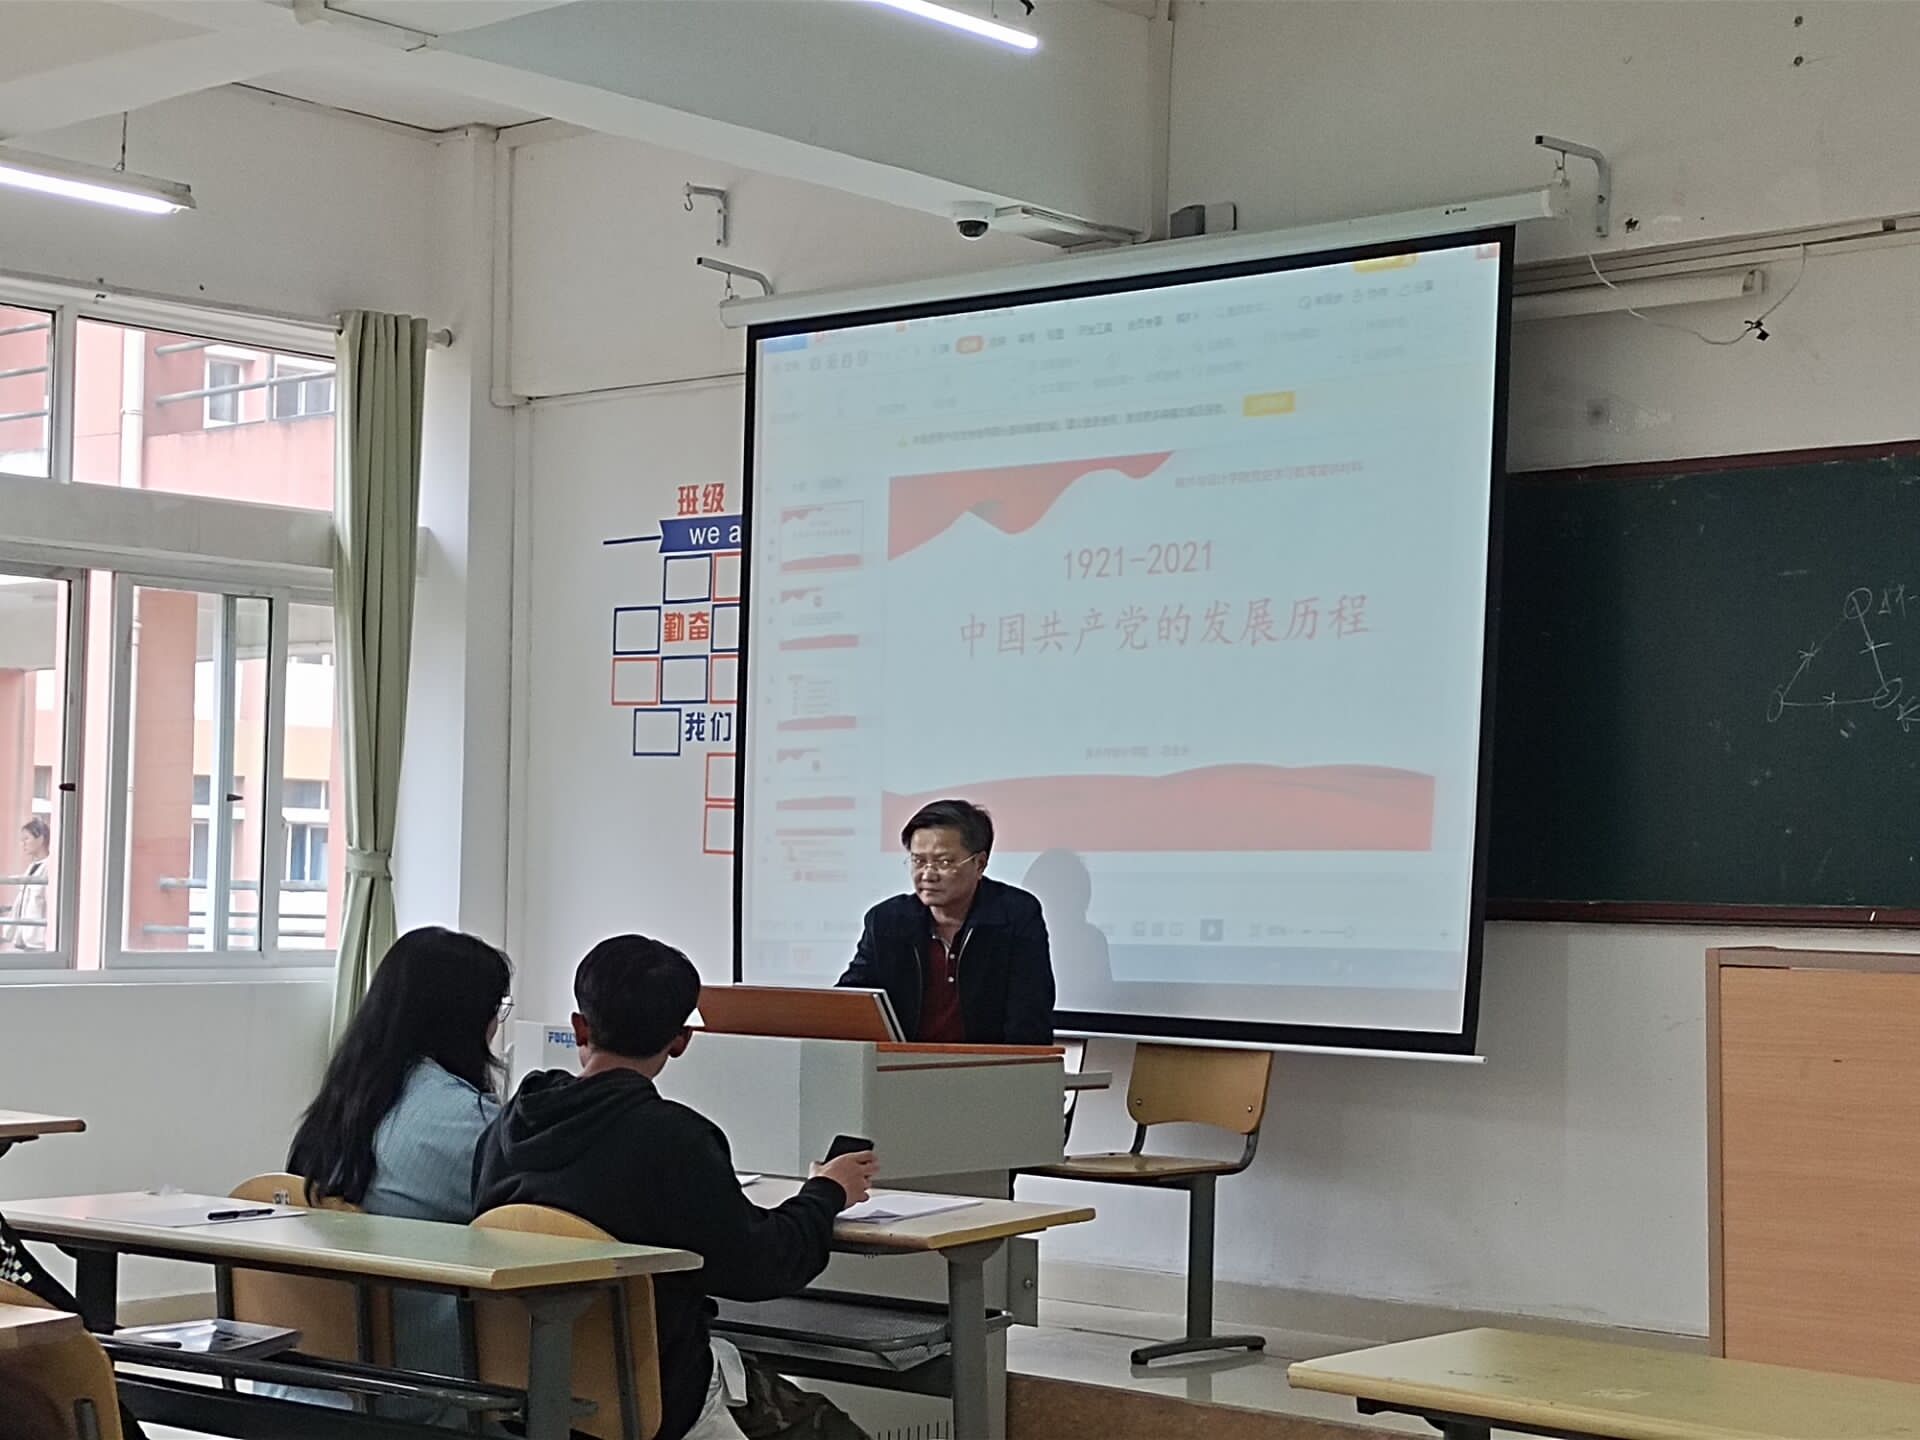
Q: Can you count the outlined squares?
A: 10